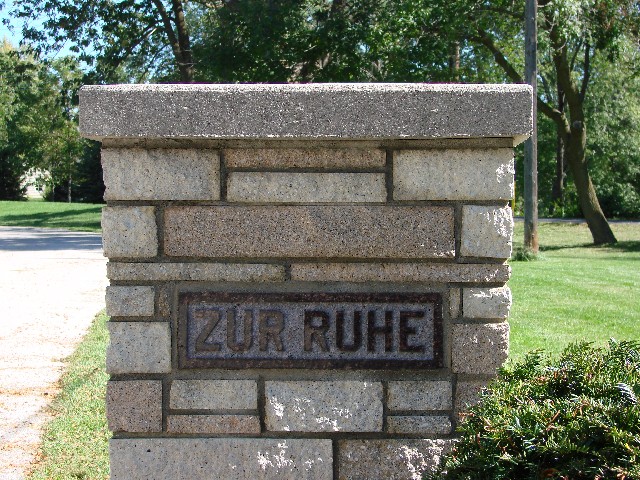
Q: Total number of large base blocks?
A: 2